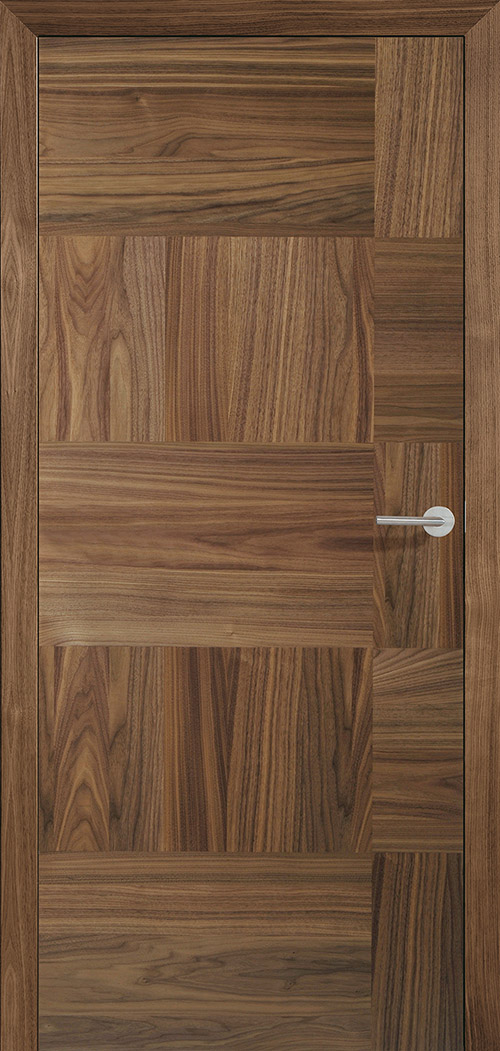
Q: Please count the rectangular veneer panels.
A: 10